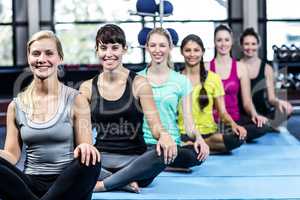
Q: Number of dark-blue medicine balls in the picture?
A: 4